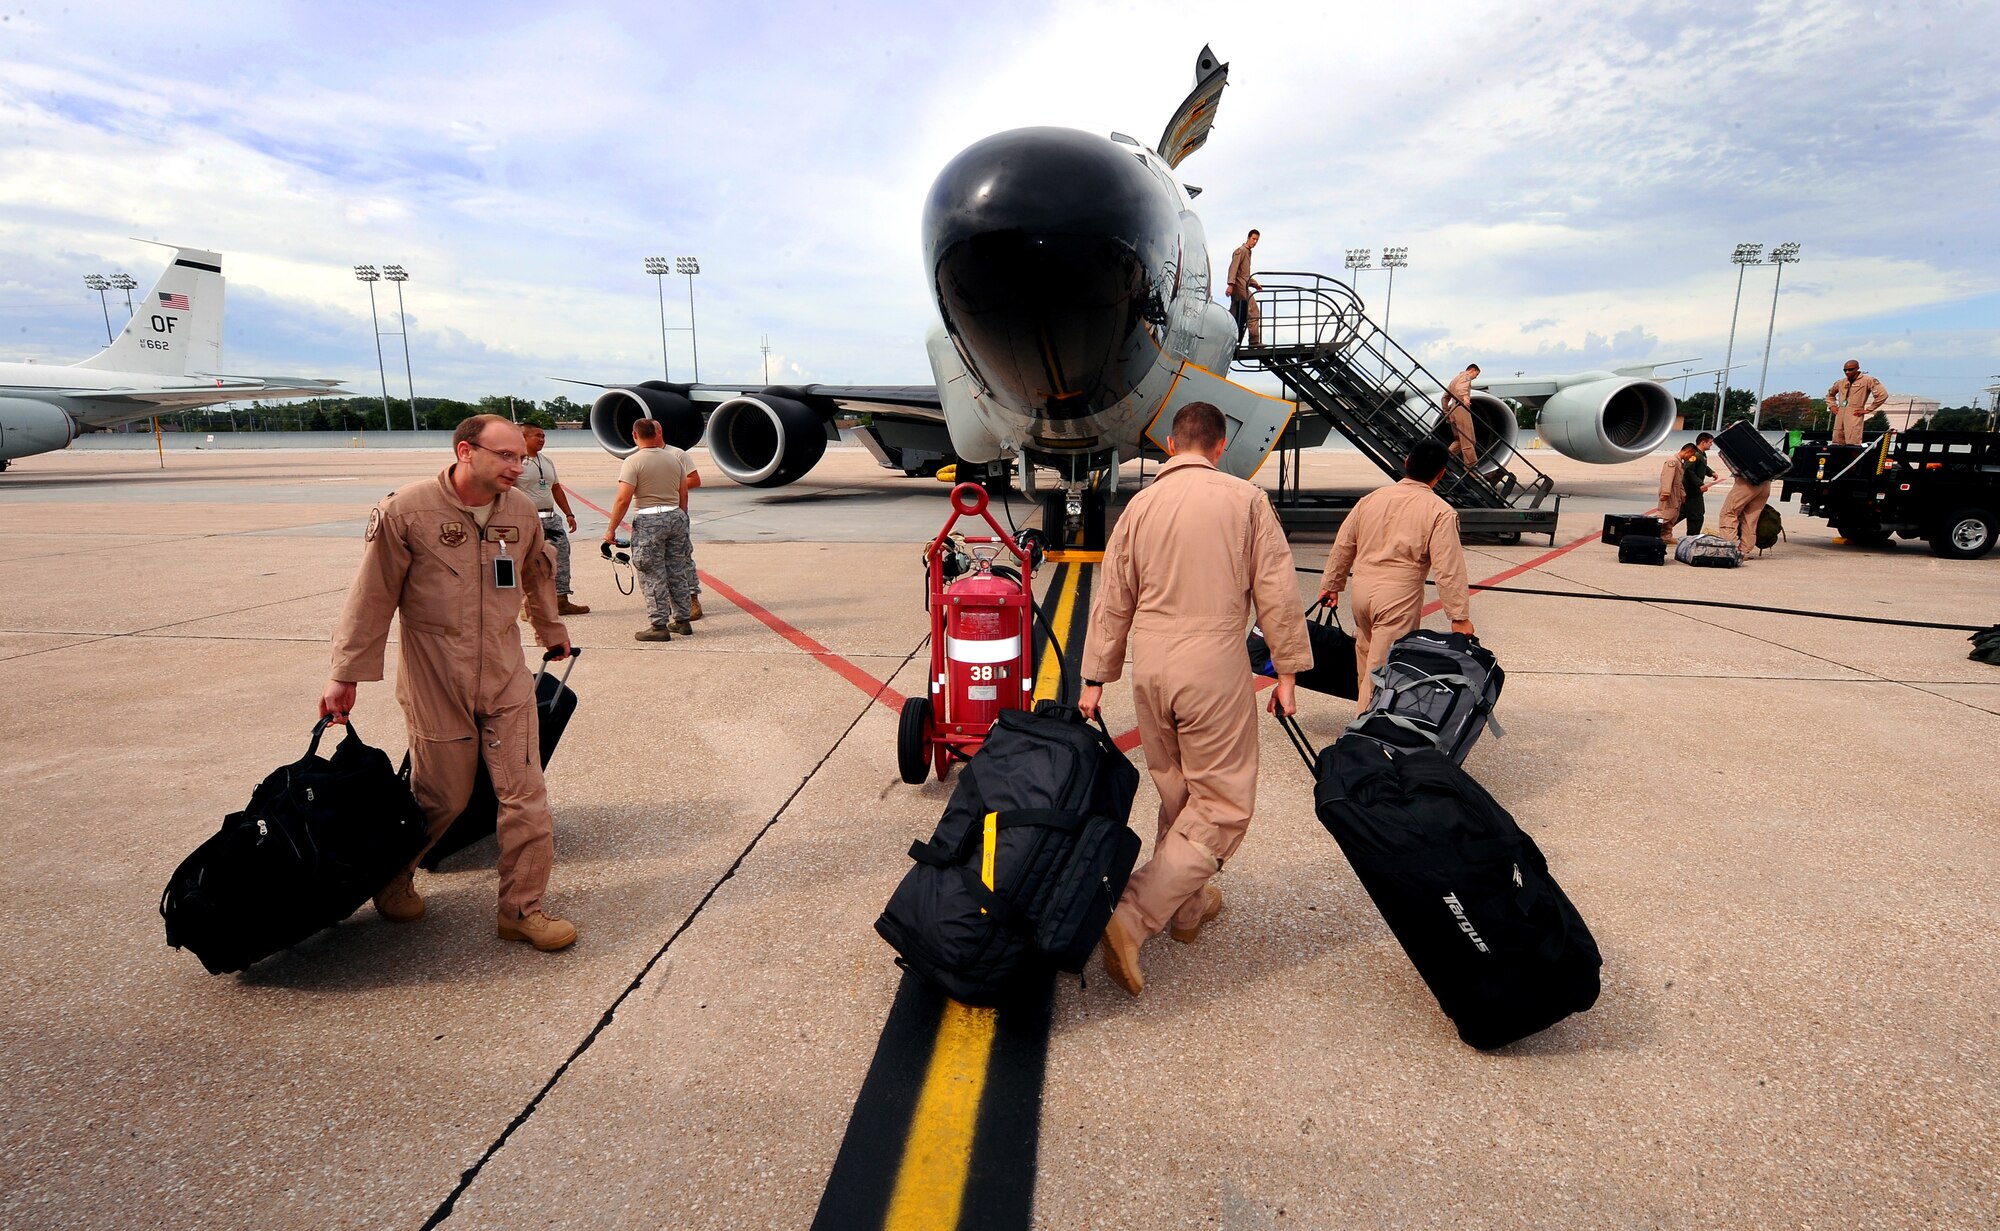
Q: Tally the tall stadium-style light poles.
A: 10